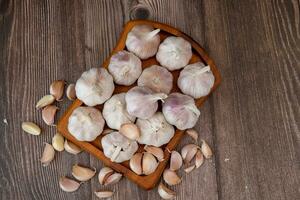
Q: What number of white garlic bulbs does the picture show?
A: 12